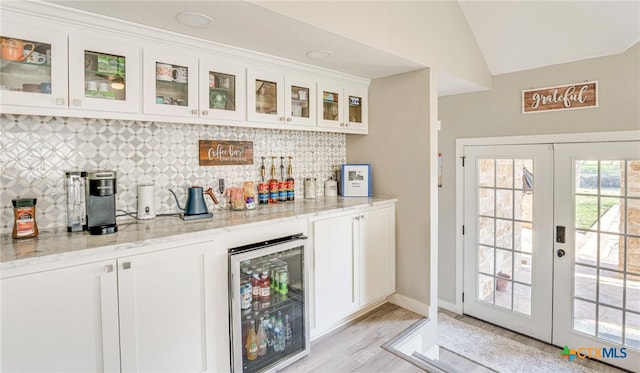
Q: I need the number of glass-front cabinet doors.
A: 8